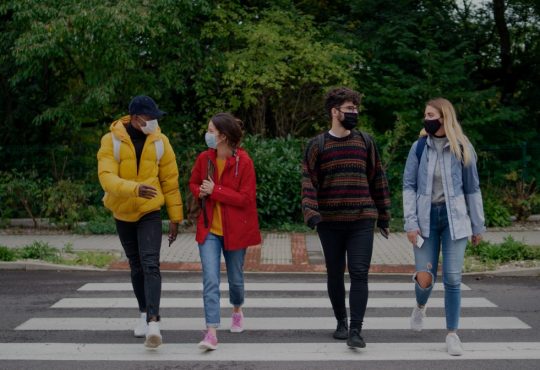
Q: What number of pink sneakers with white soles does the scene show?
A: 2